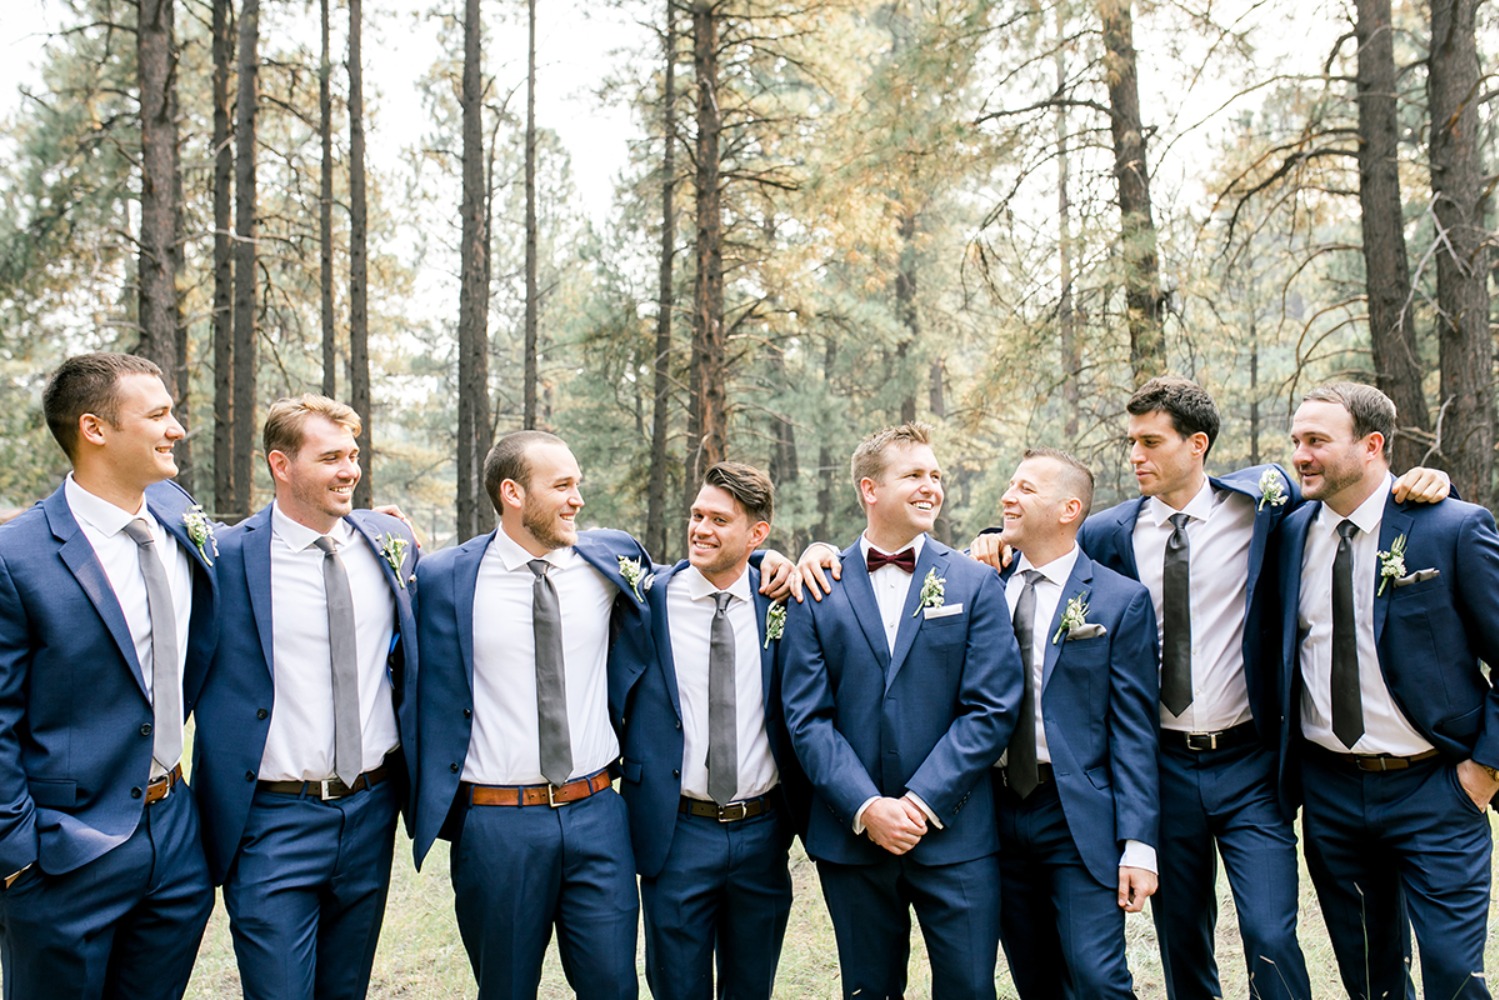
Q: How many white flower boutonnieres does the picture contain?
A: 8